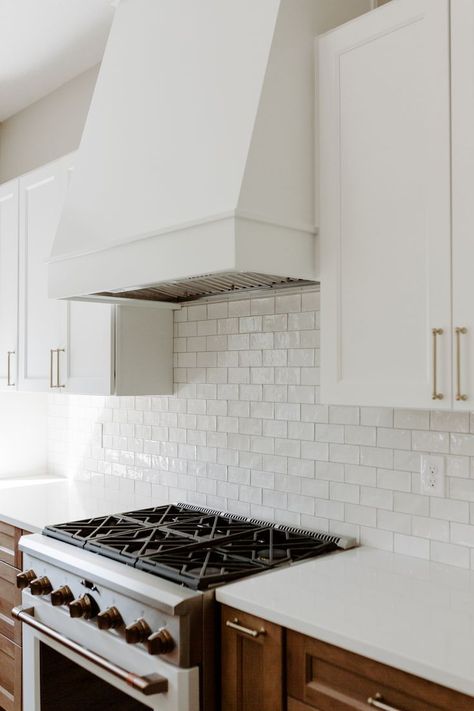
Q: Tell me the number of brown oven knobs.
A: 7